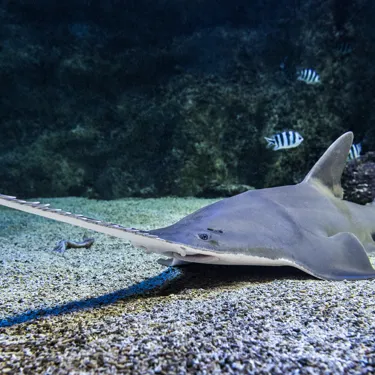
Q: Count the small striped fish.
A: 3